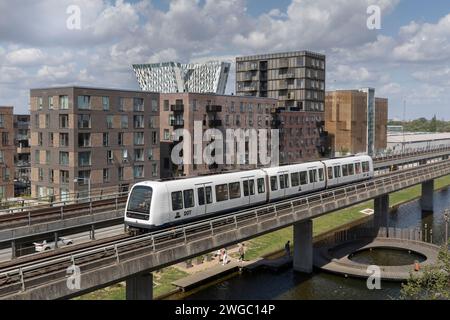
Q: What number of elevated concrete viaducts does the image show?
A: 2